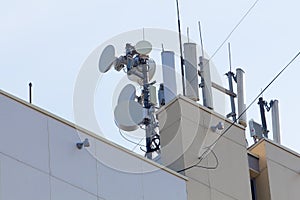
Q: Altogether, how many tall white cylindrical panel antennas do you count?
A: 5